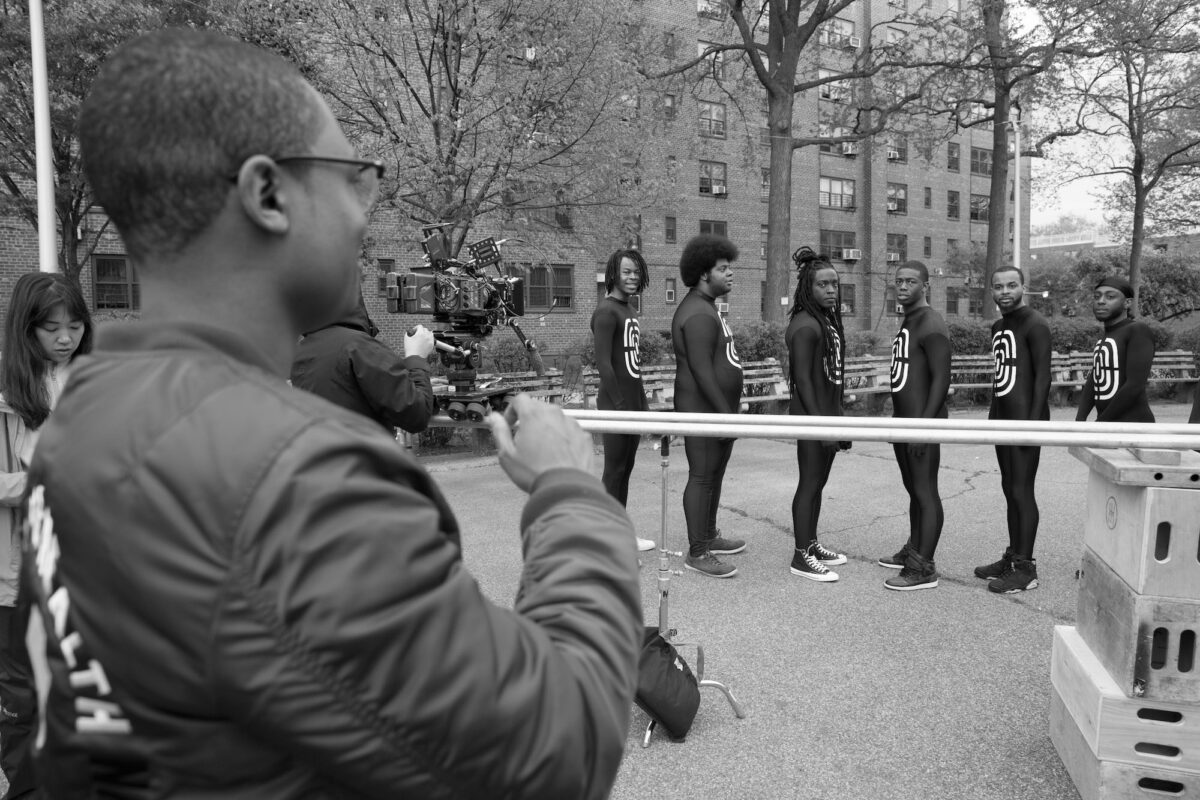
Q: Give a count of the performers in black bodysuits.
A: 6